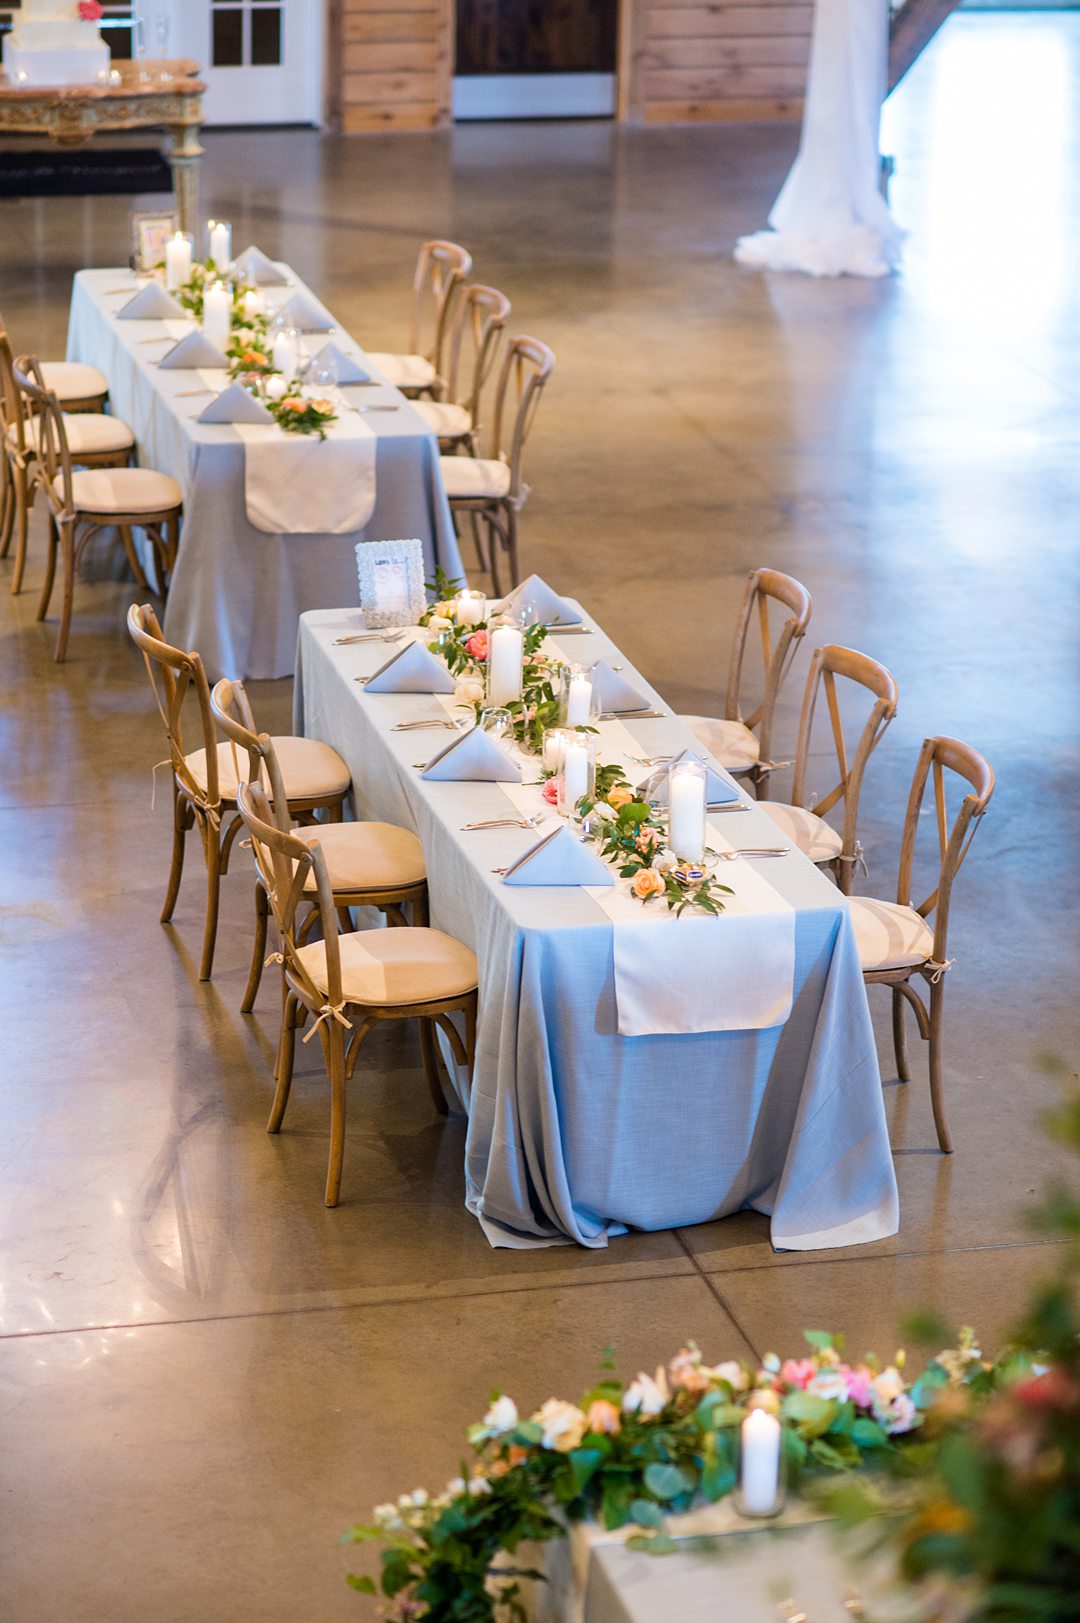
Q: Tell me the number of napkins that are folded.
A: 12